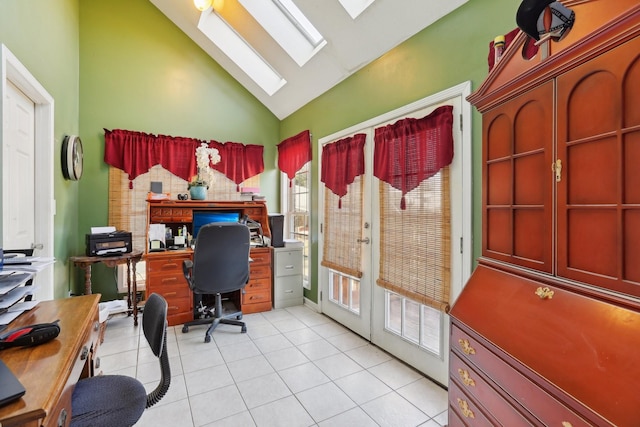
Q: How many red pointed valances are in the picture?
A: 6